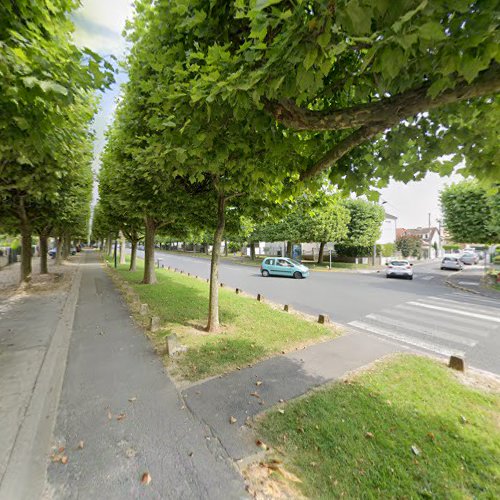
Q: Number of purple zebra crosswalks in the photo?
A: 0